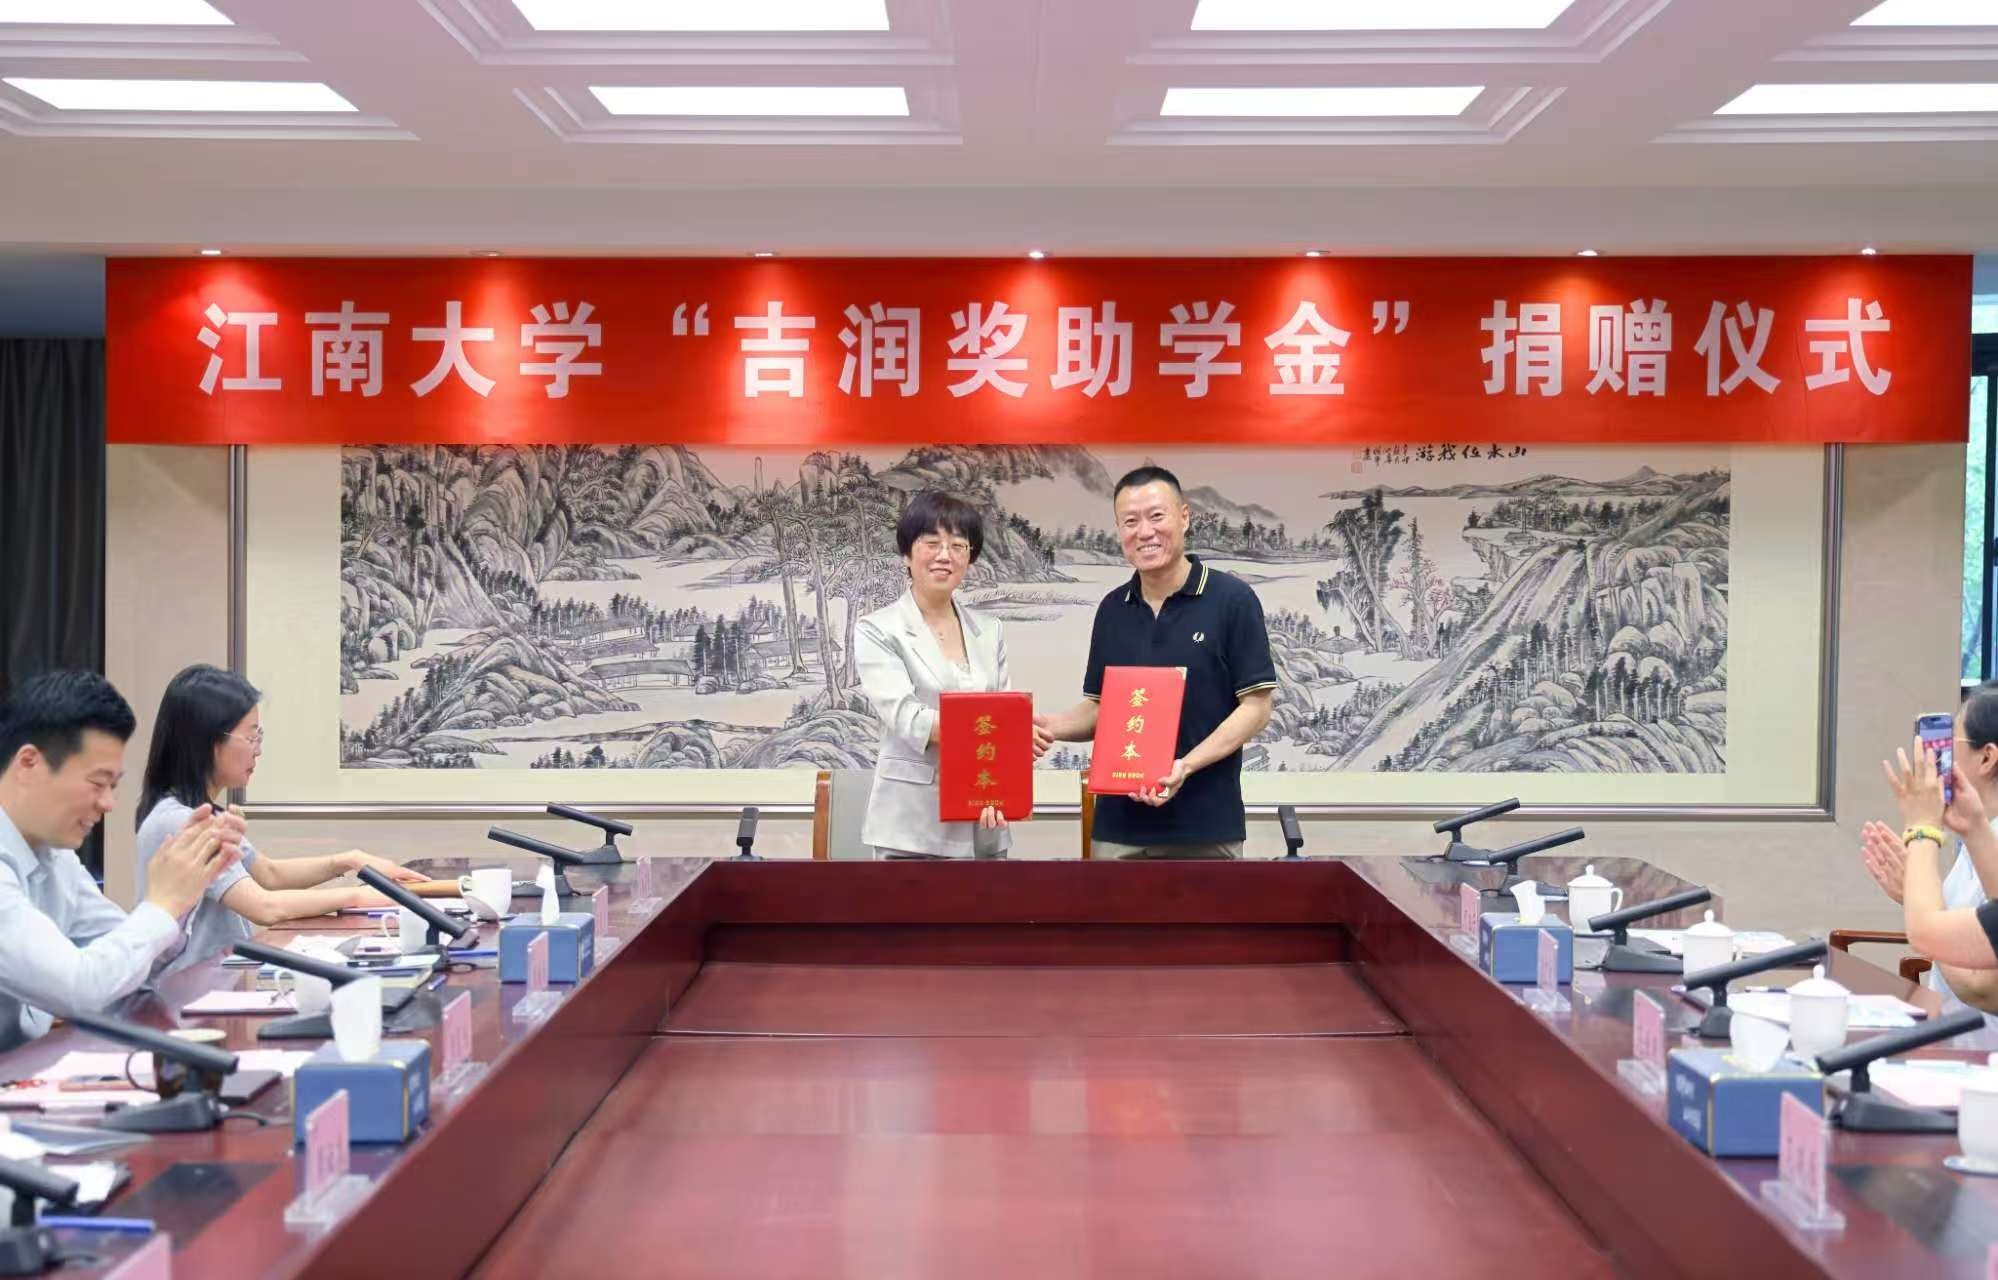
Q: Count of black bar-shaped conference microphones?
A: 13